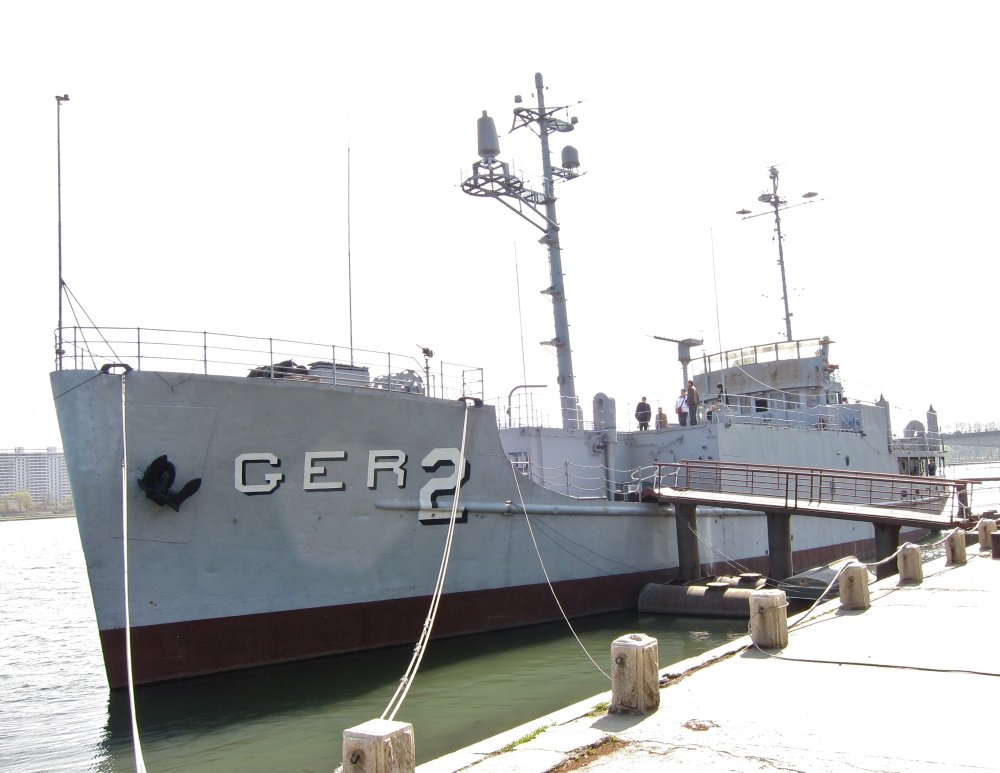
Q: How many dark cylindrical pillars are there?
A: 3